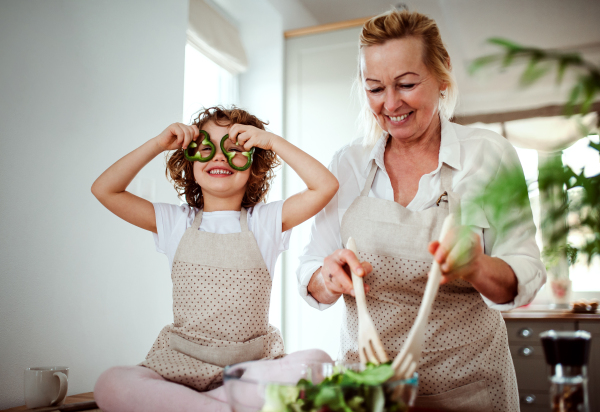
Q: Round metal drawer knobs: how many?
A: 3